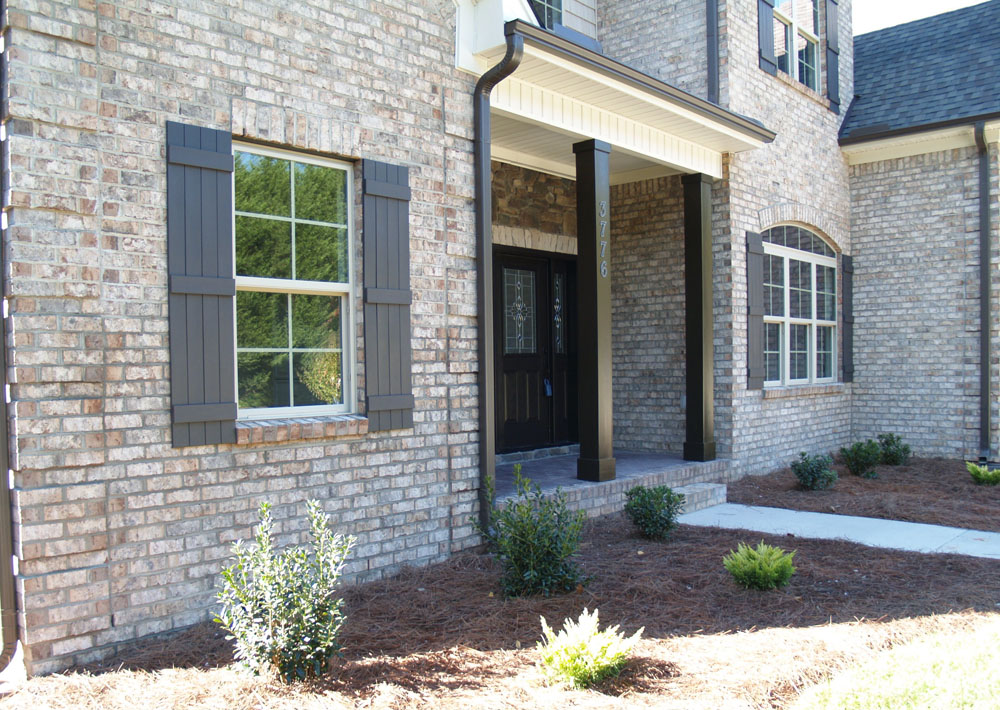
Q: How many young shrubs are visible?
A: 9